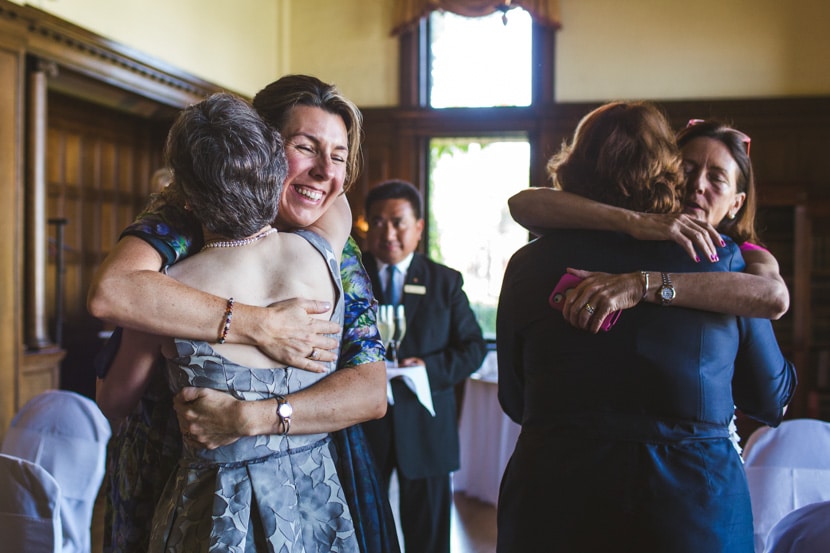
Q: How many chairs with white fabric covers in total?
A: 4